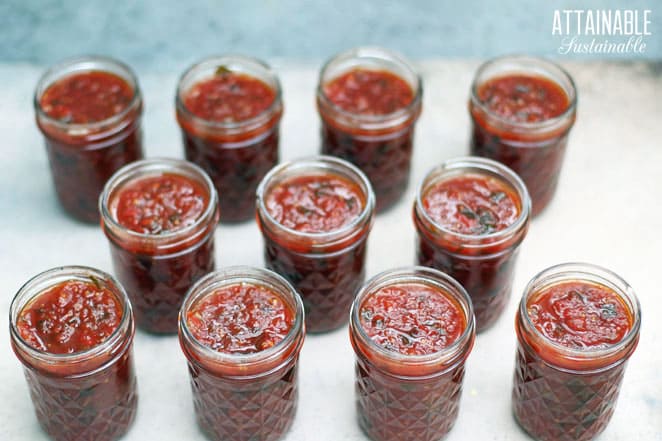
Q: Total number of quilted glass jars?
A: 11